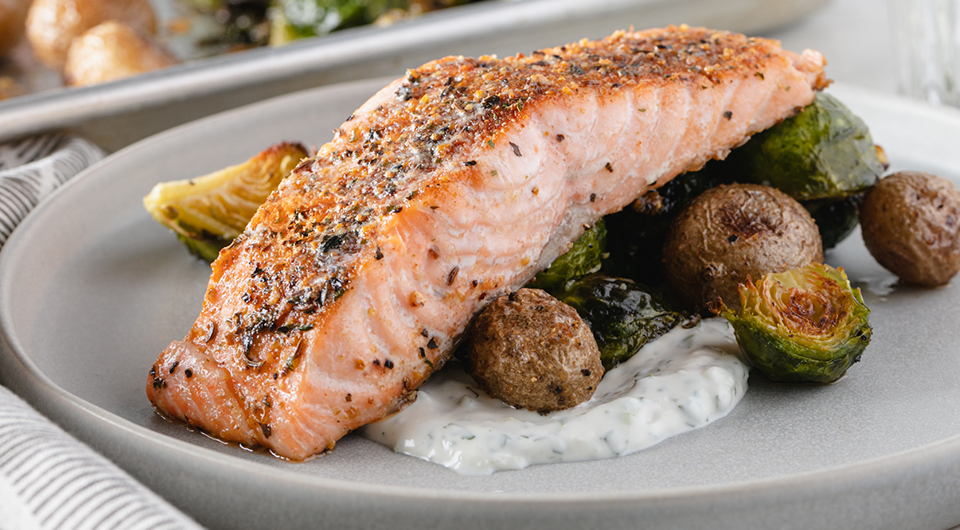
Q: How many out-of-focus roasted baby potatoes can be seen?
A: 3